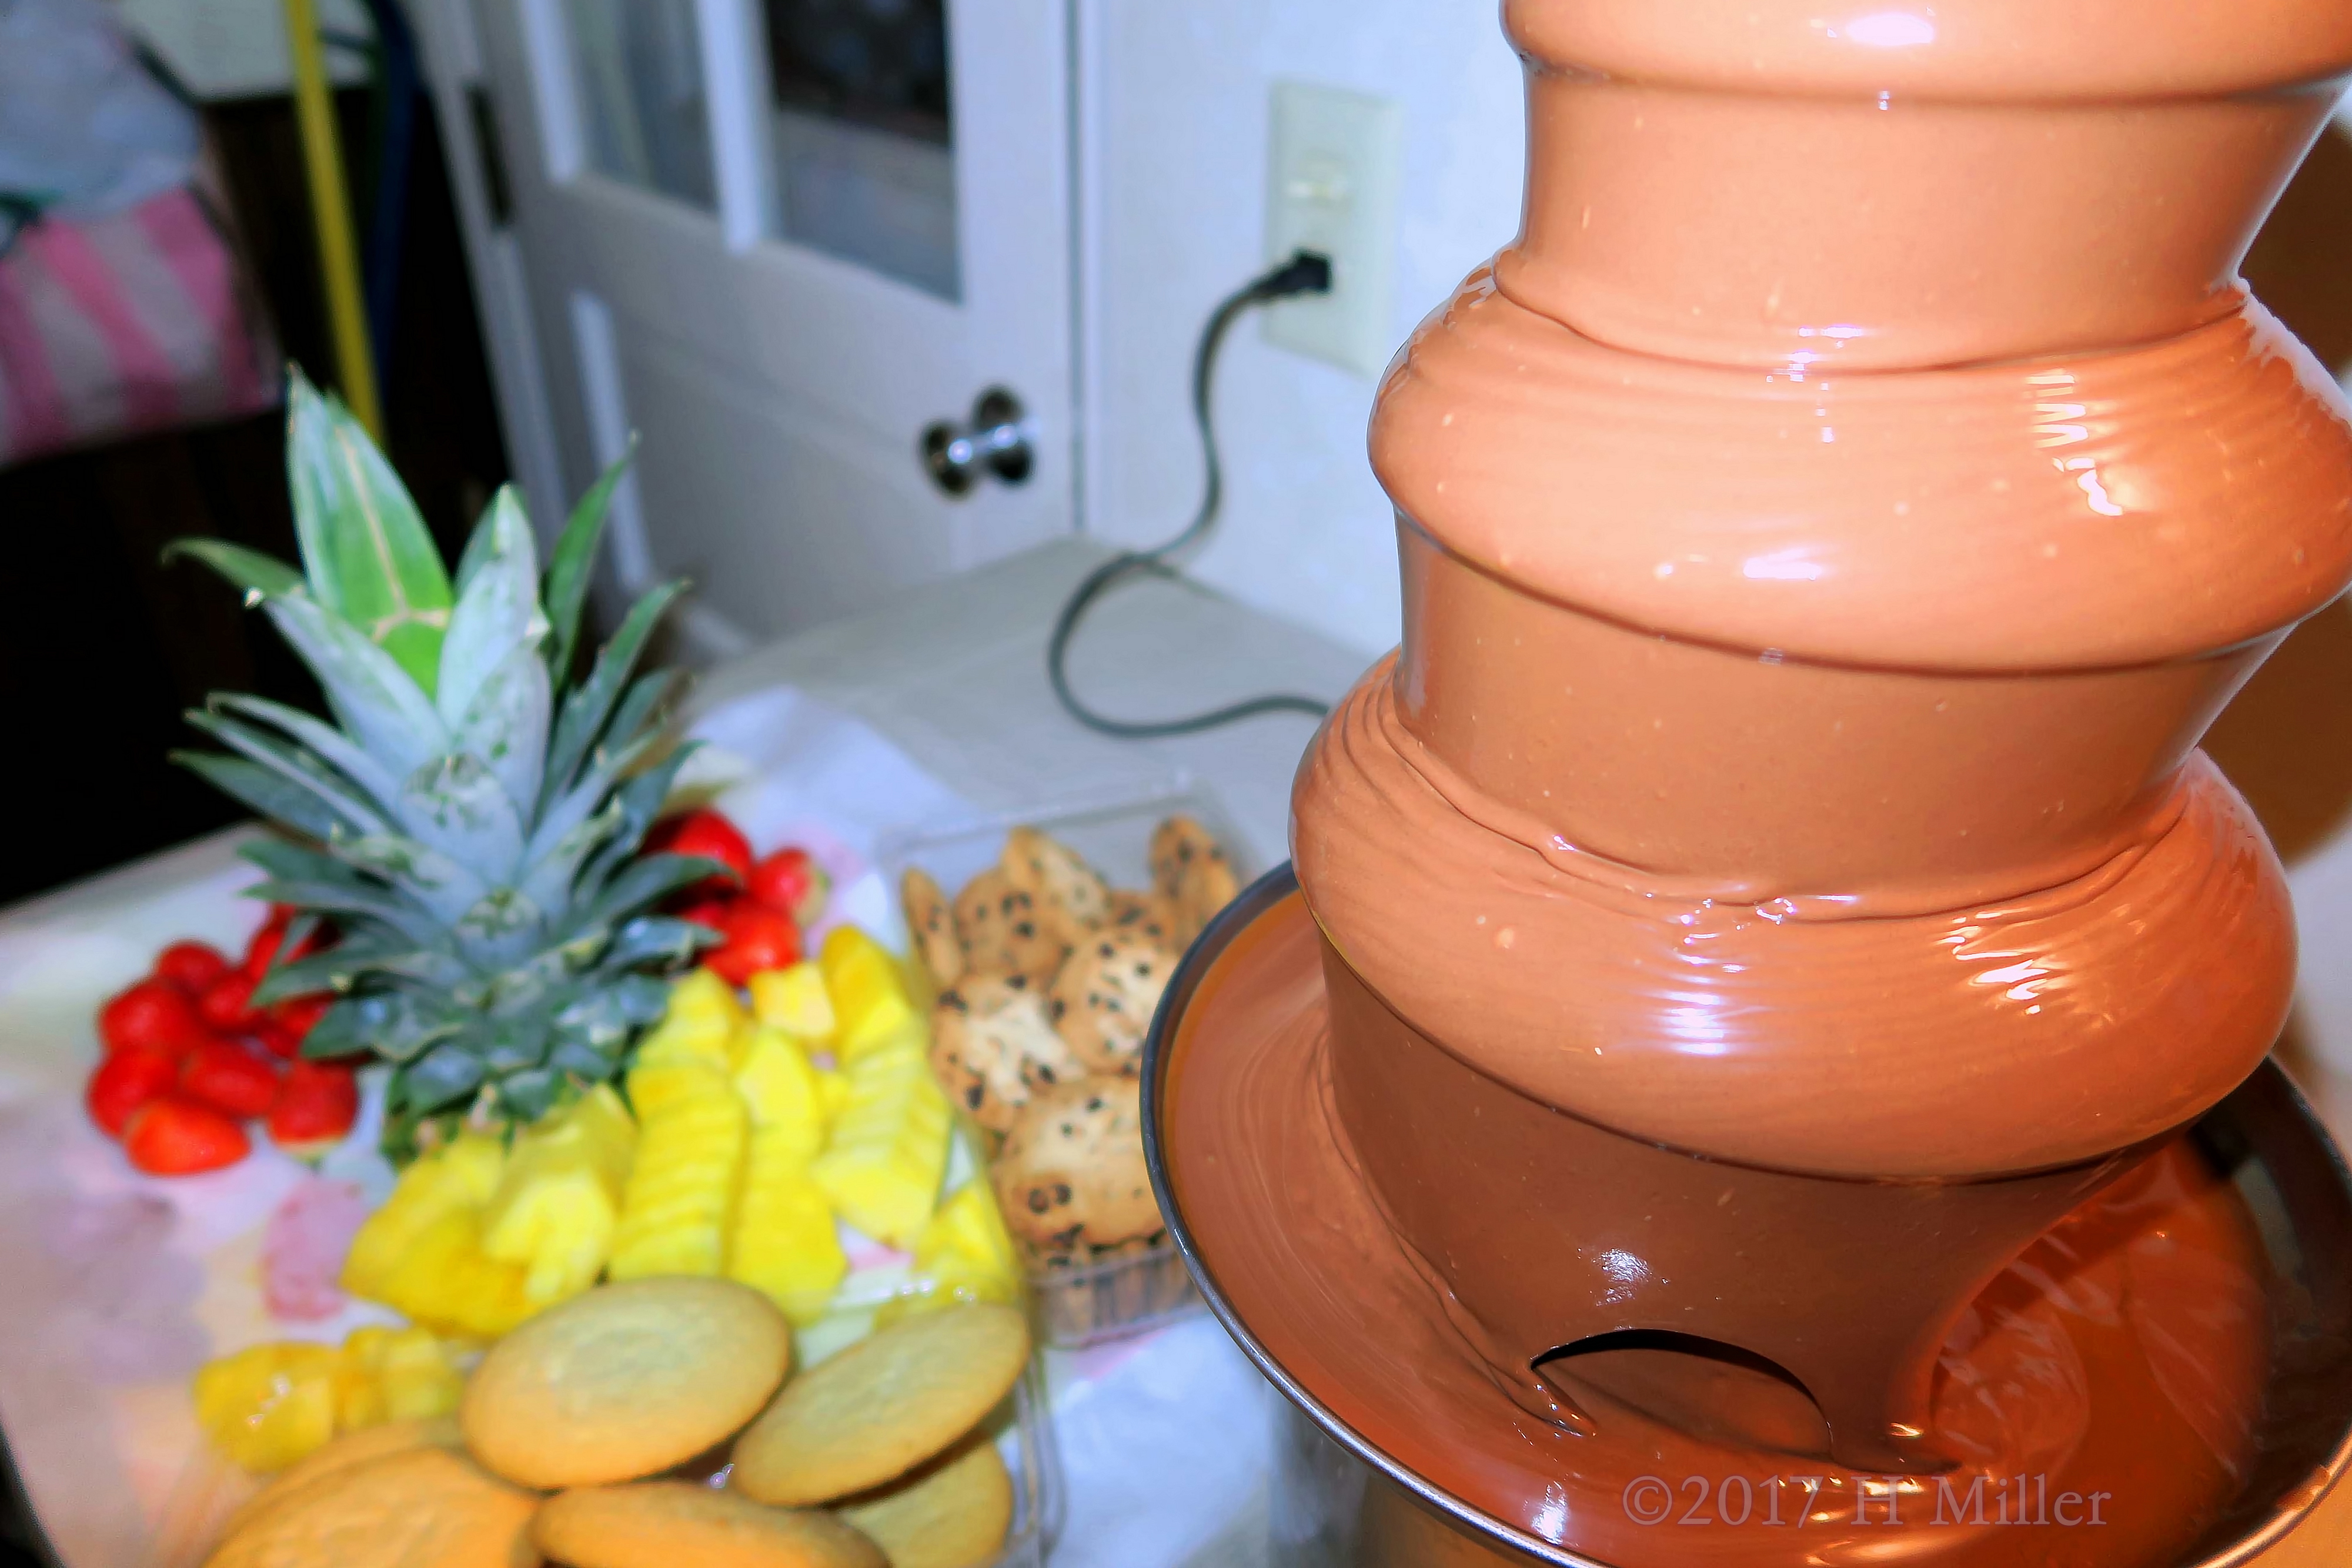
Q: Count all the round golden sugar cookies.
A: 6